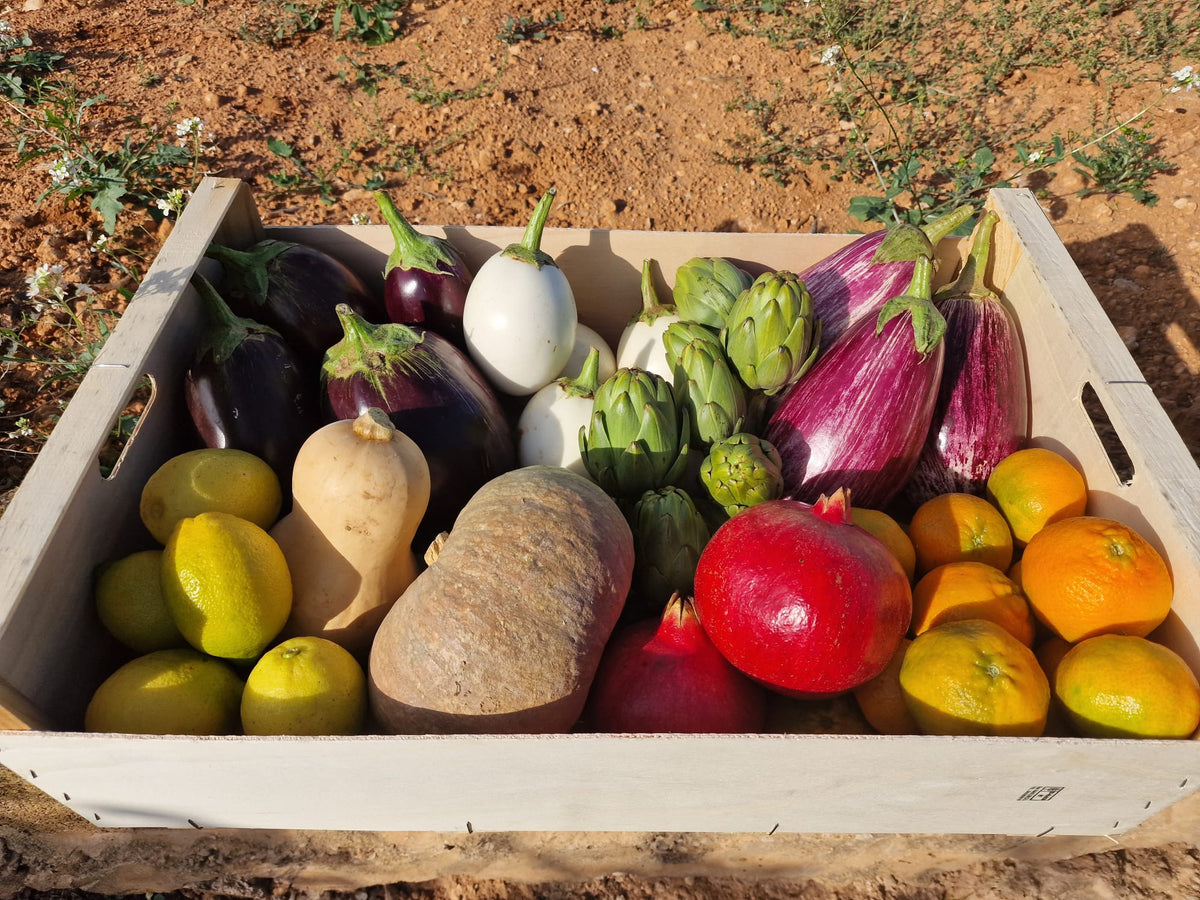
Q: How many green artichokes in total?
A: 7